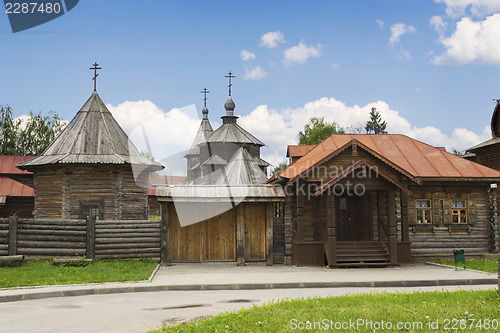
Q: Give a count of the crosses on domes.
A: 3